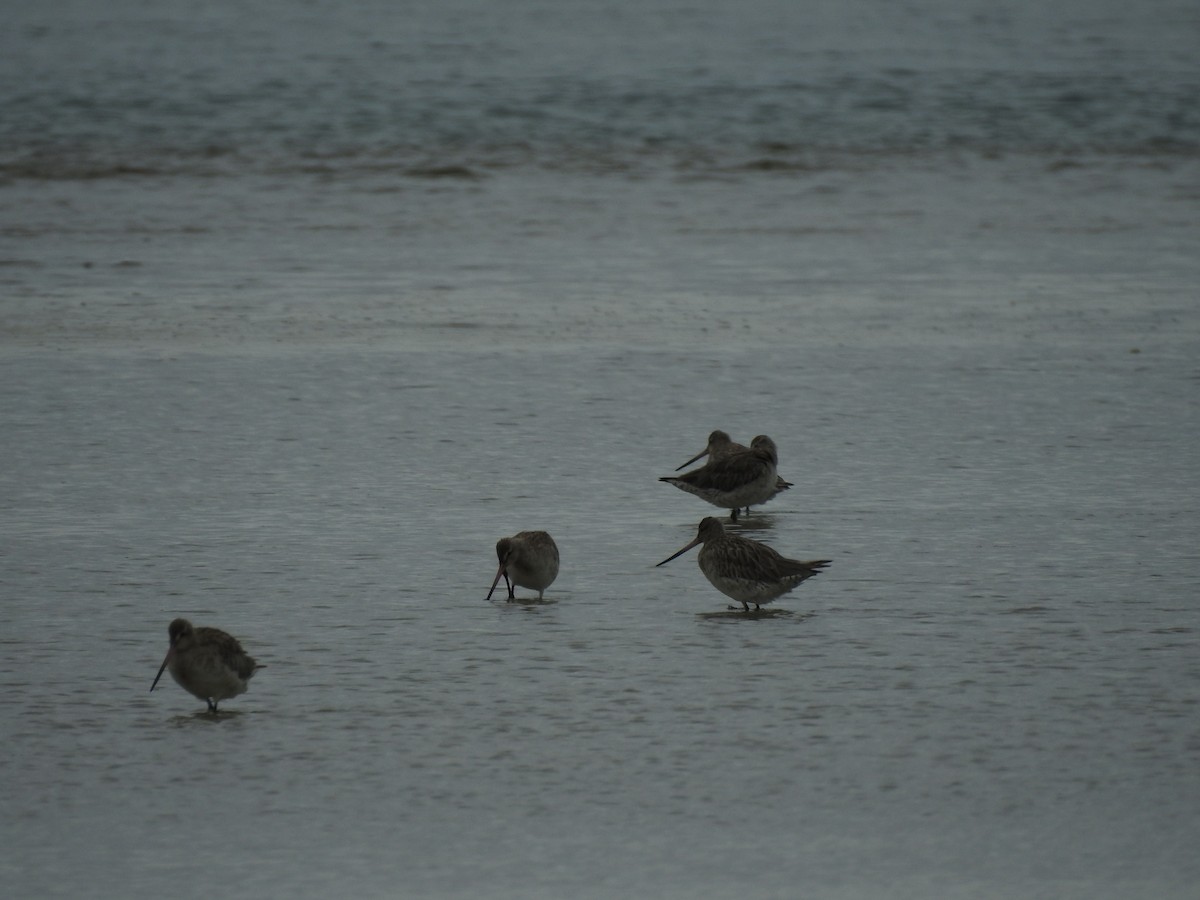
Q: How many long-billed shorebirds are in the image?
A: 5